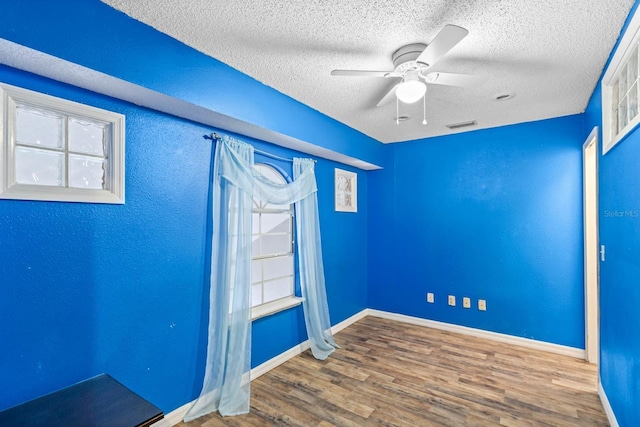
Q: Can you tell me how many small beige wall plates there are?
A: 4